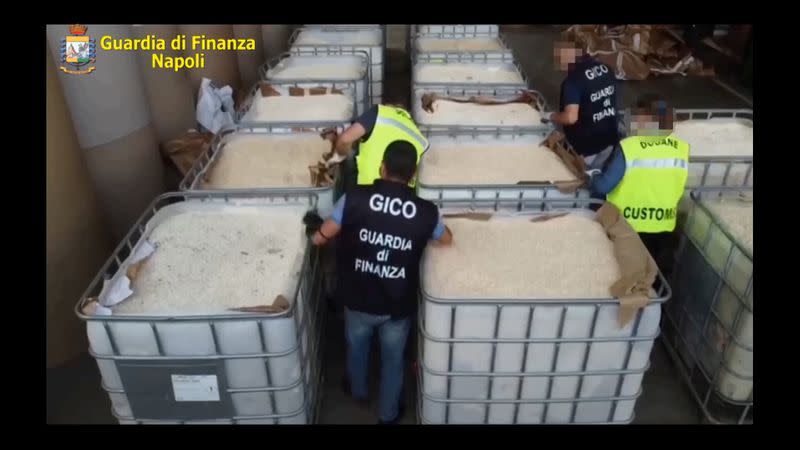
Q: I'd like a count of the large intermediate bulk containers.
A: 13